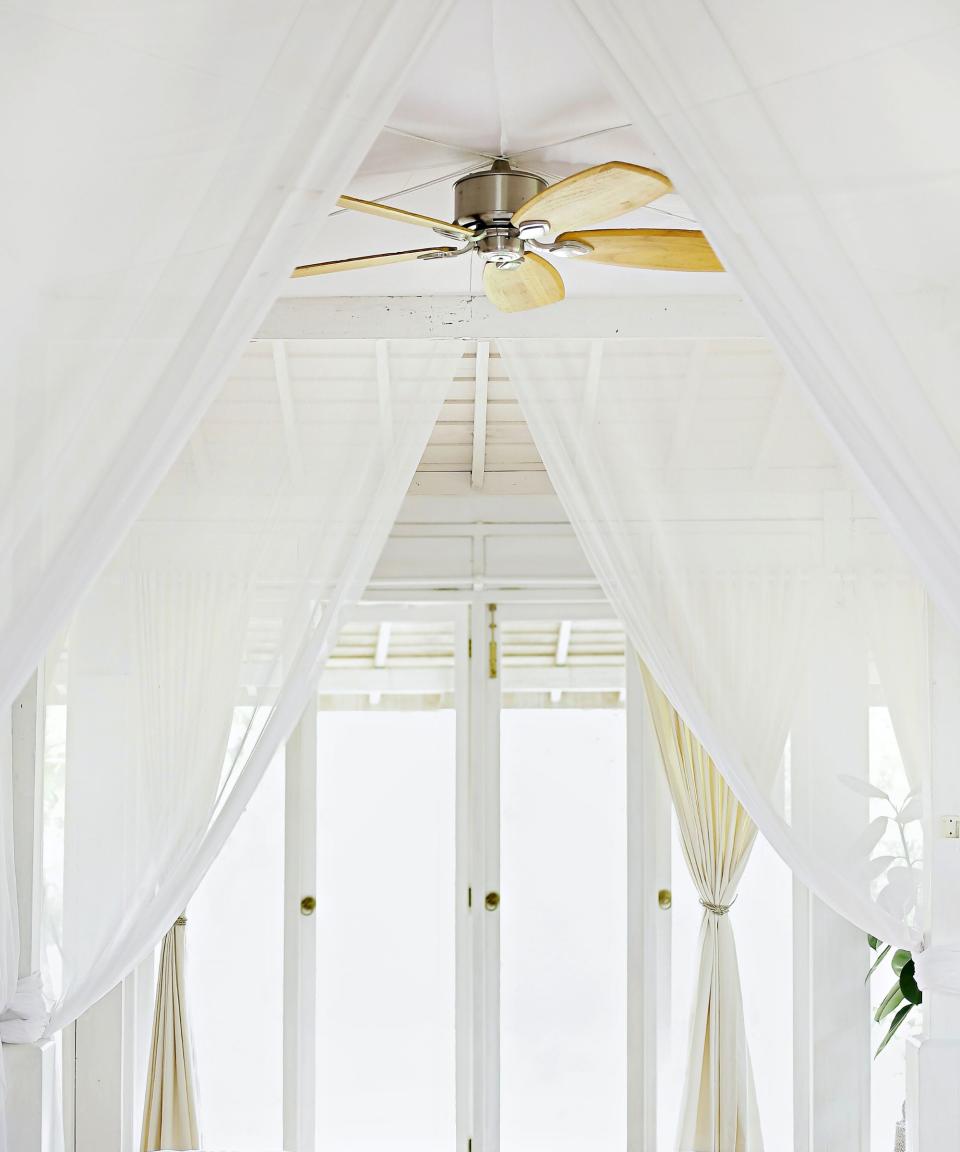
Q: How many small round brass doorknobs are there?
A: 3